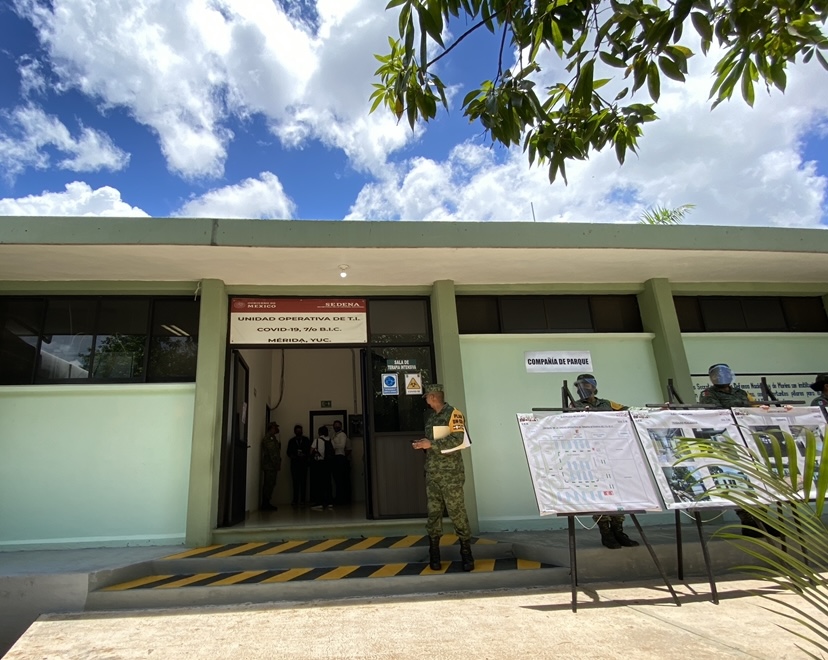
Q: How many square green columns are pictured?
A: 3